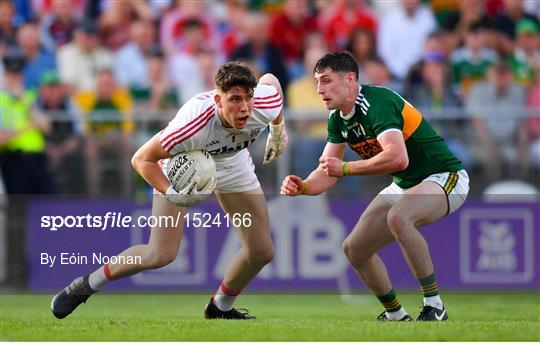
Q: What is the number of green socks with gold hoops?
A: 2